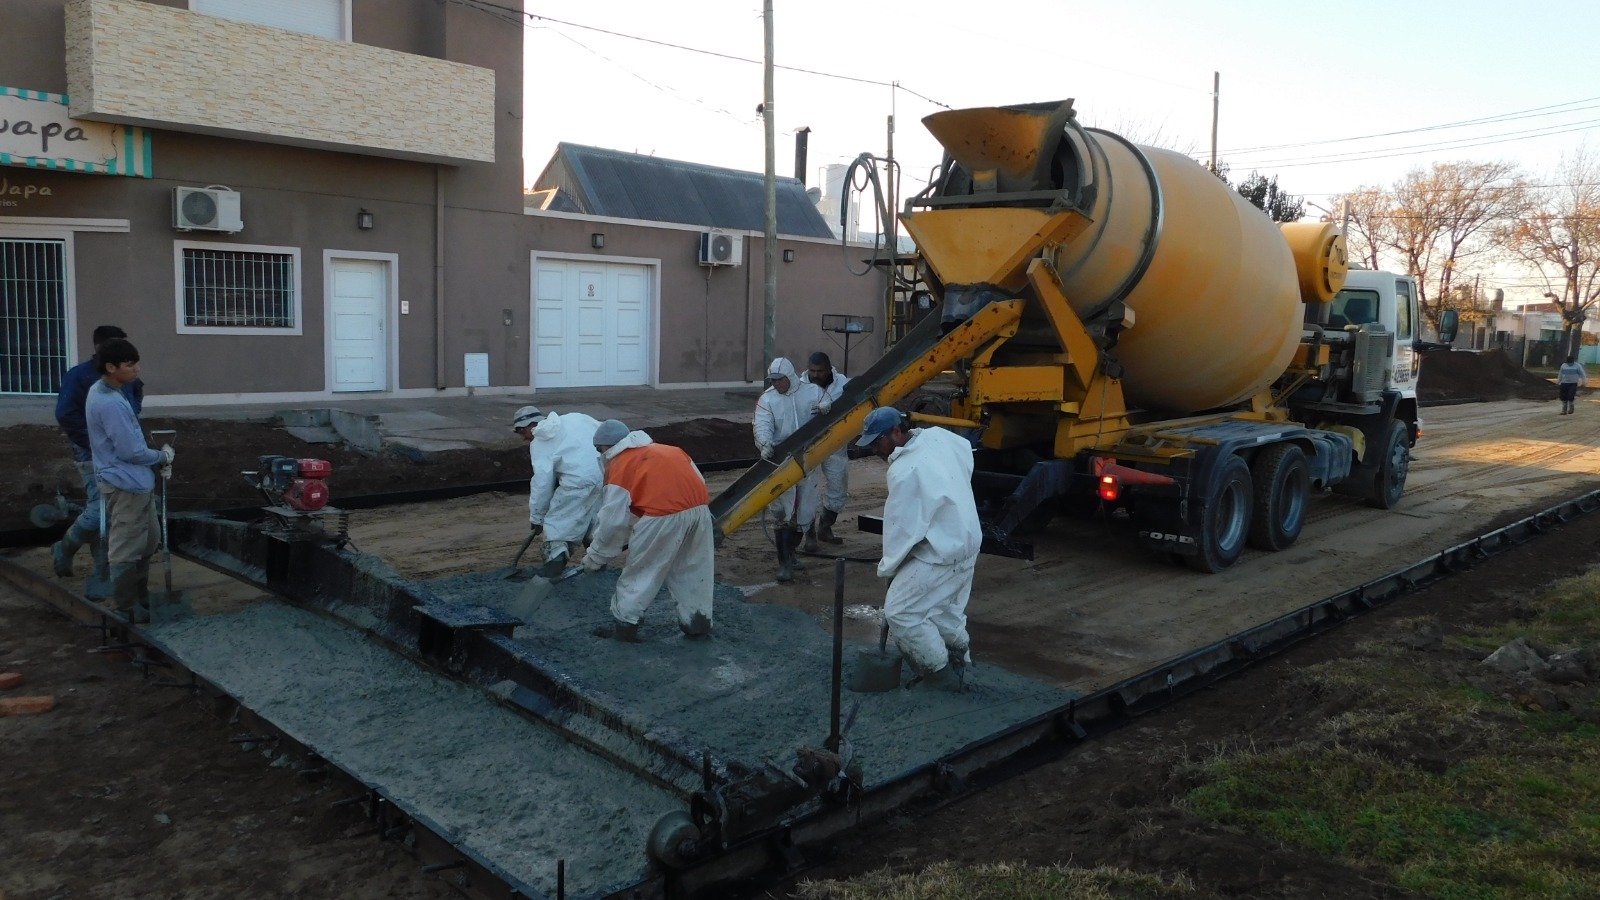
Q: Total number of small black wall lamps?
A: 3